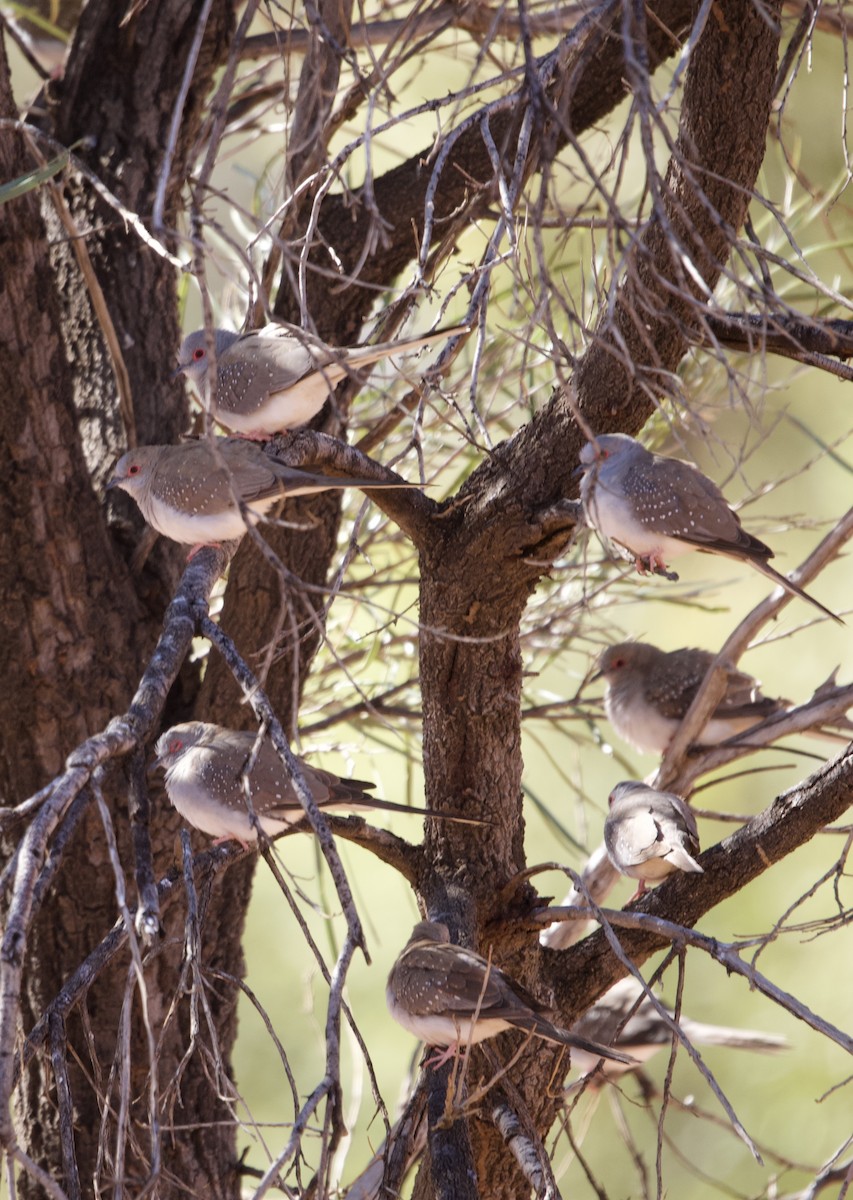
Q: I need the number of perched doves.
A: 8